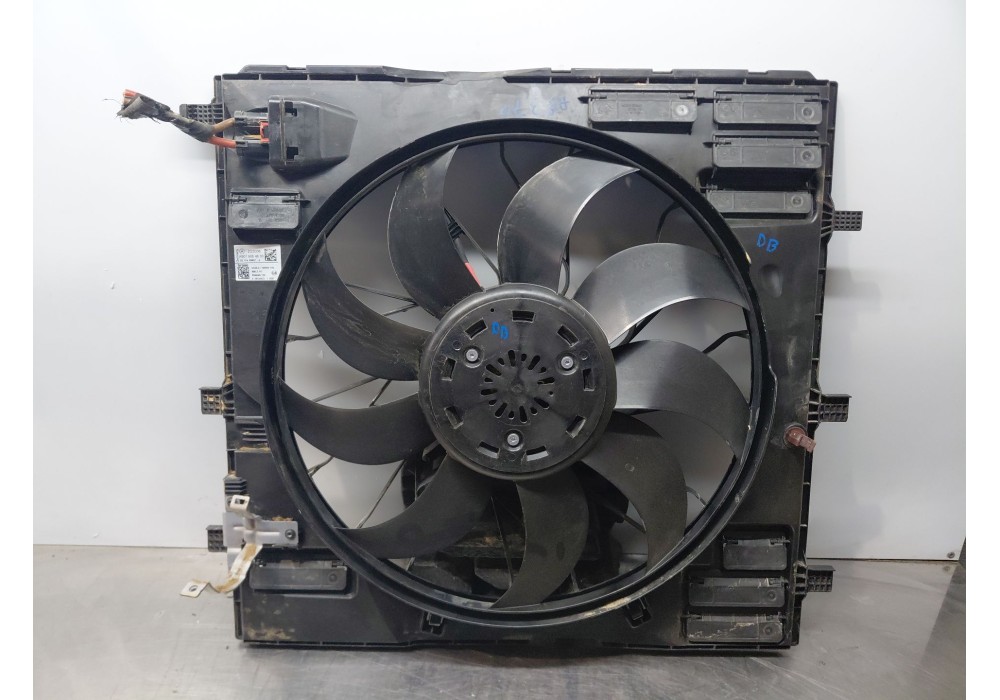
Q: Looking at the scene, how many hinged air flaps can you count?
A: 9